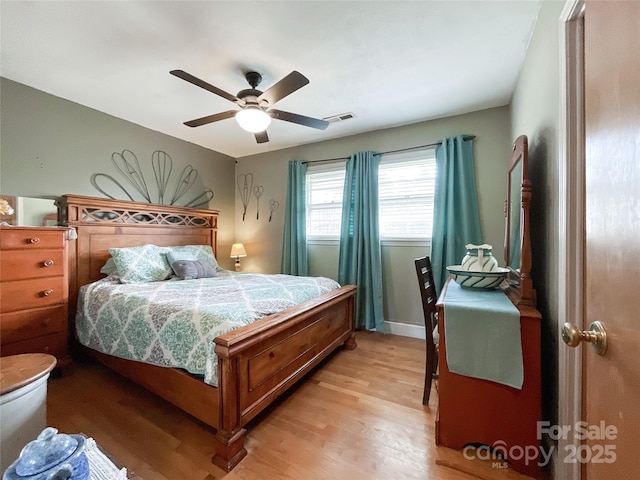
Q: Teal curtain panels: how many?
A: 3